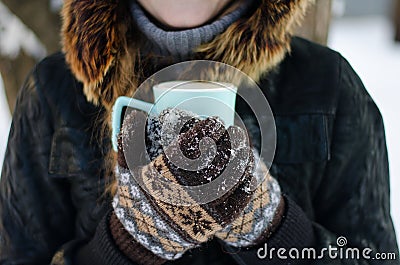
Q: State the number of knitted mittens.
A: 2